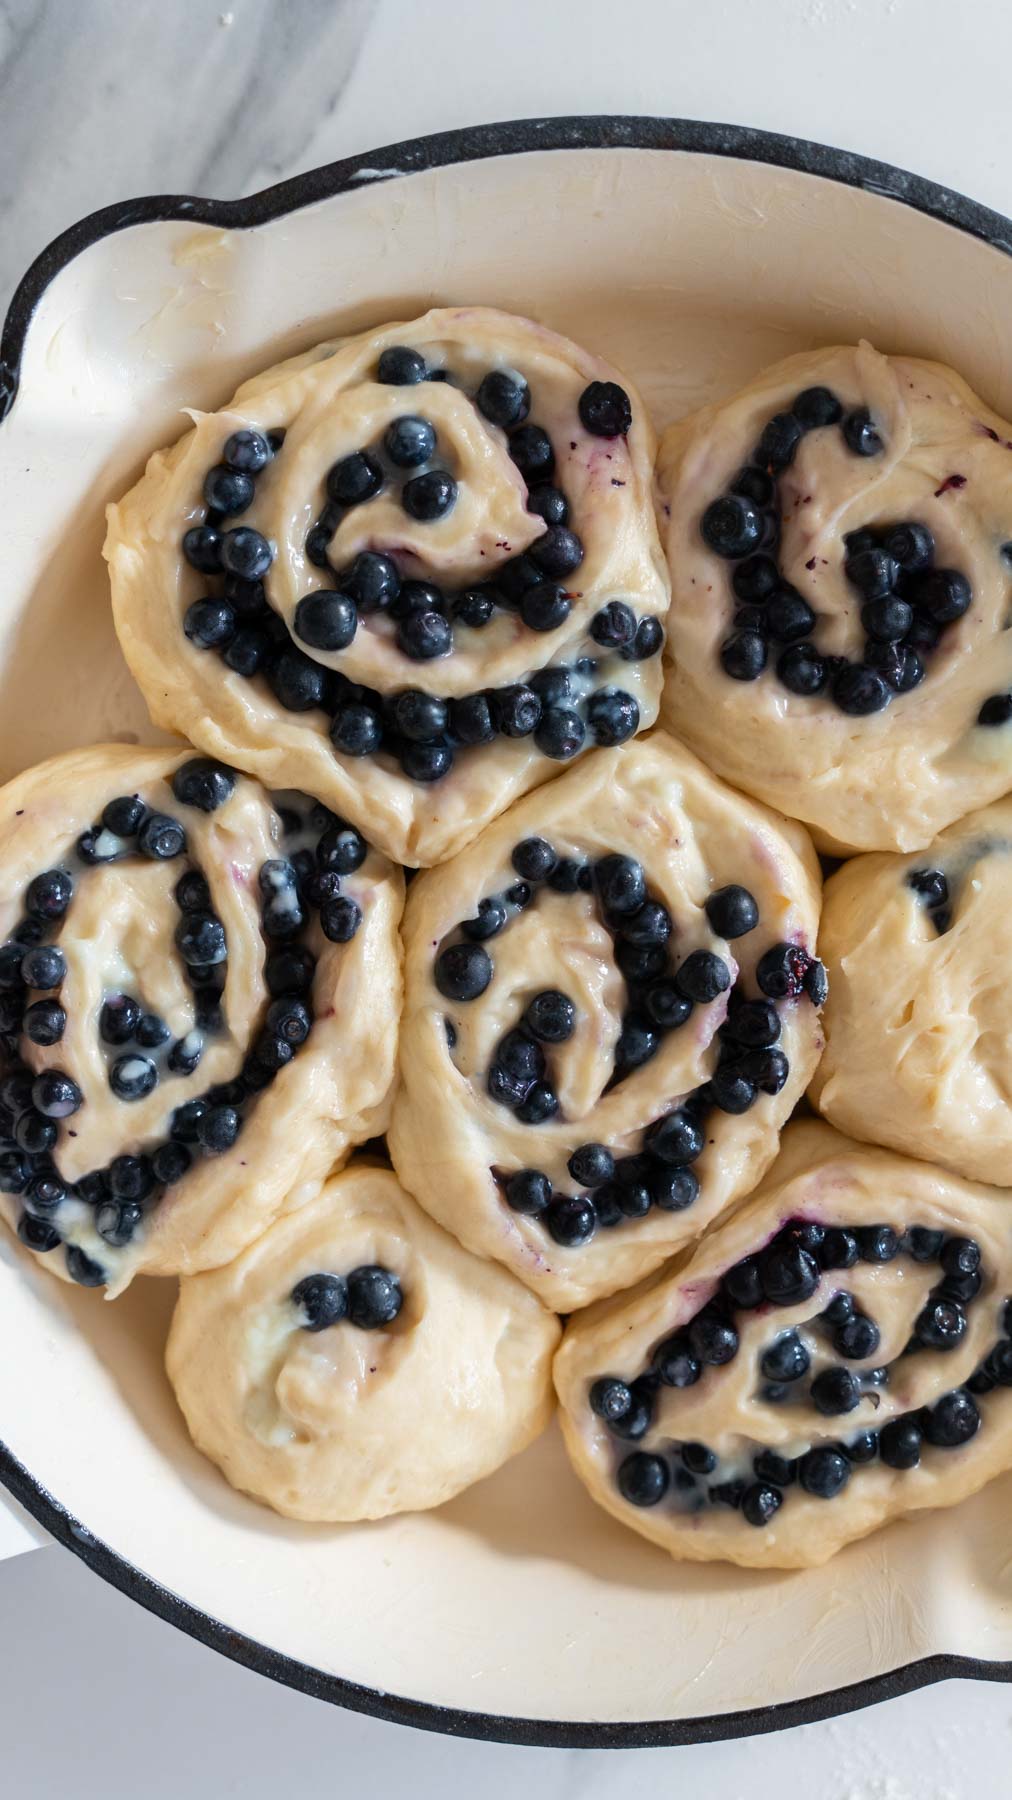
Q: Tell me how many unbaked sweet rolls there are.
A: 7